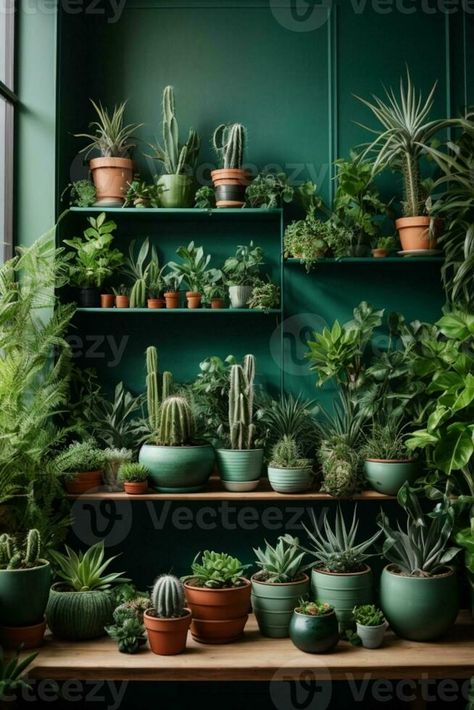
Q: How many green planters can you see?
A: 11